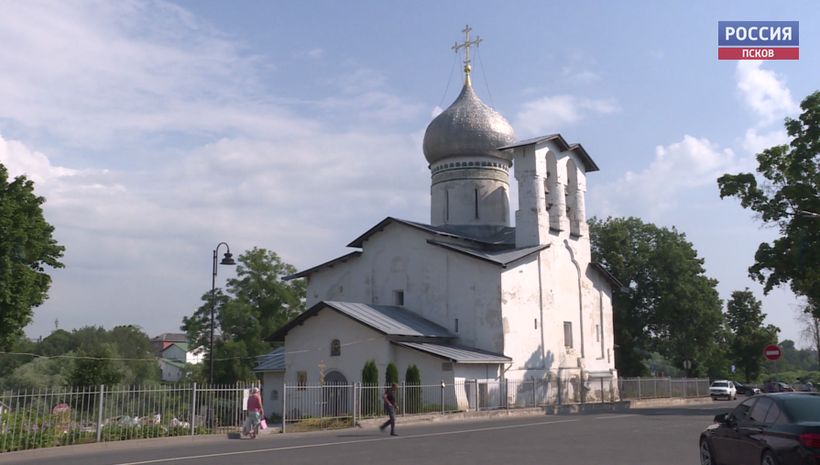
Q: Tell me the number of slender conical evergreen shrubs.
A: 3